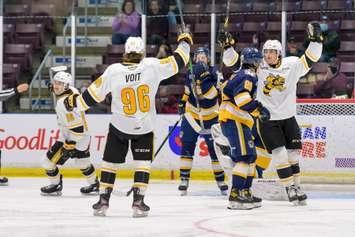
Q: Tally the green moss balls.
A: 0